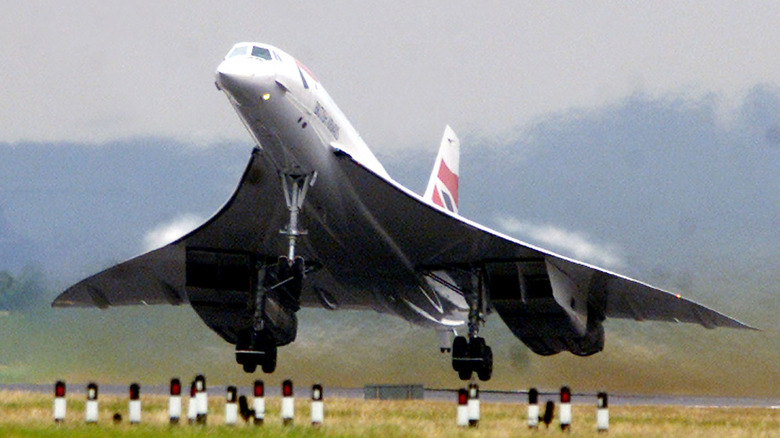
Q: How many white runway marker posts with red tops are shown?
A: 8